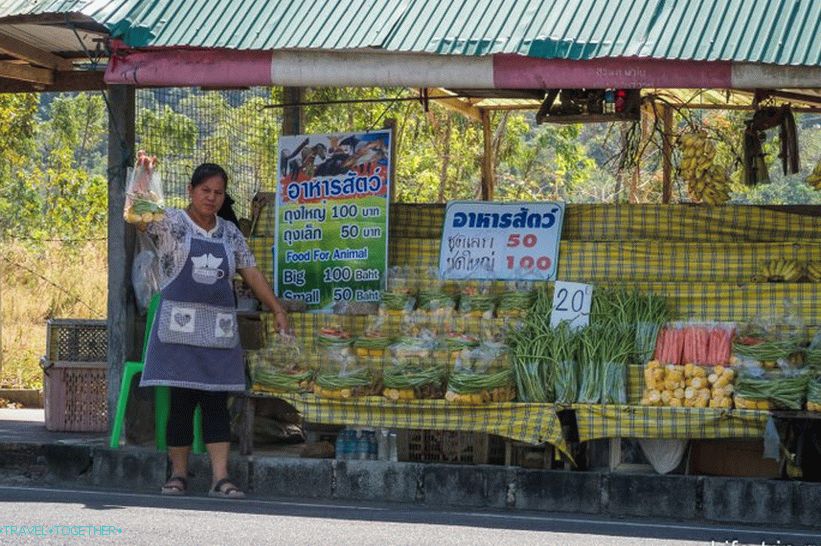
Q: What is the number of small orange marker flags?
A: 0